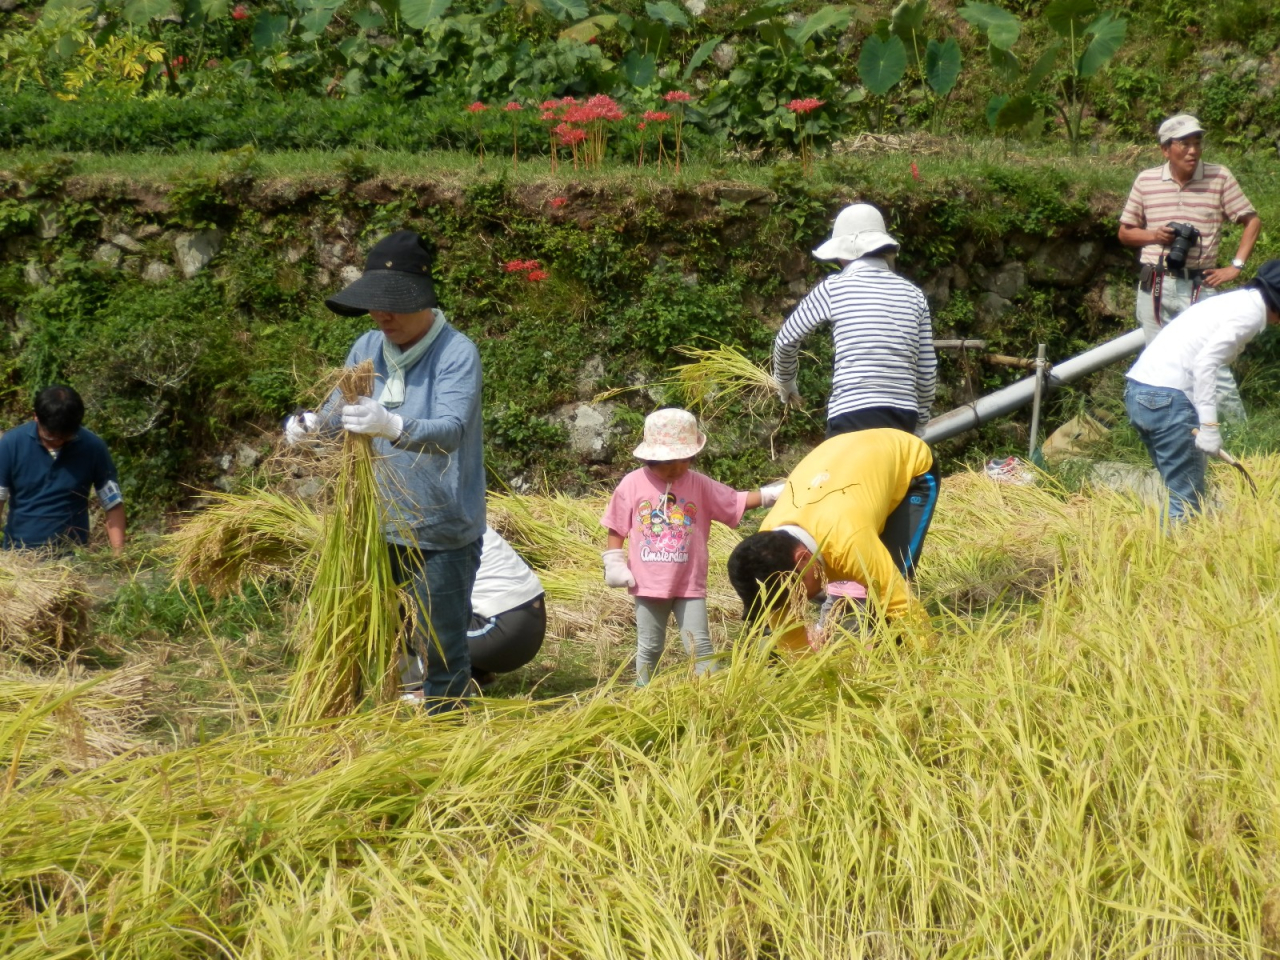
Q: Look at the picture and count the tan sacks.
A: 1